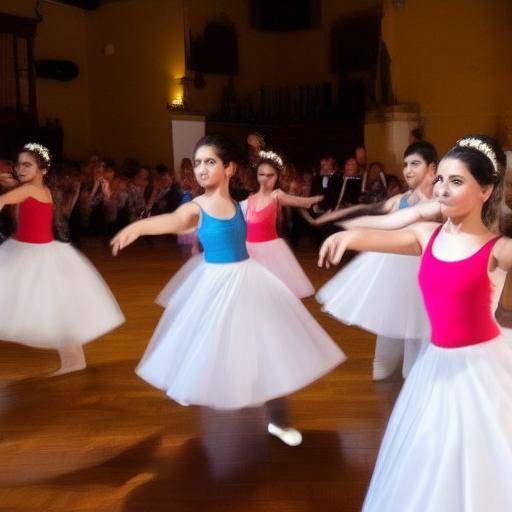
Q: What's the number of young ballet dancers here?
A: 5